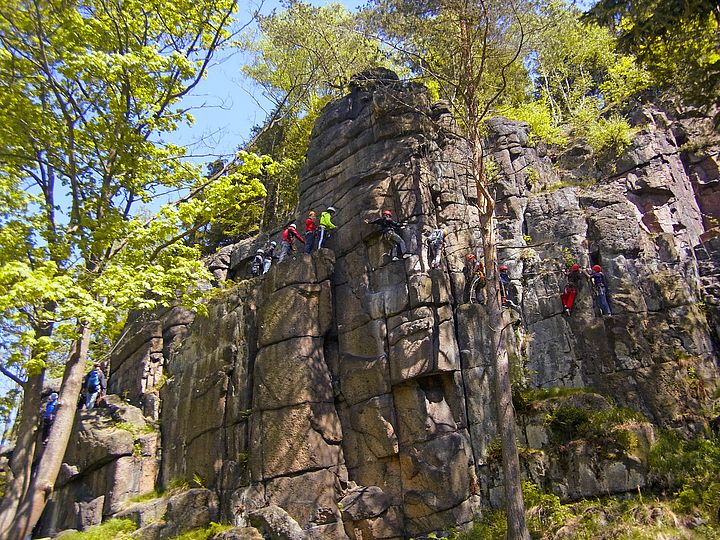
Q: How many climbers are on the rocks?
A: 13